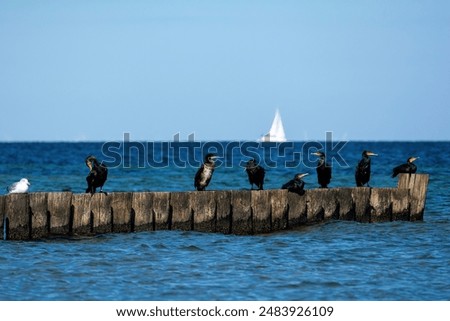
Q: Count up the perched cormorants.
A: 7